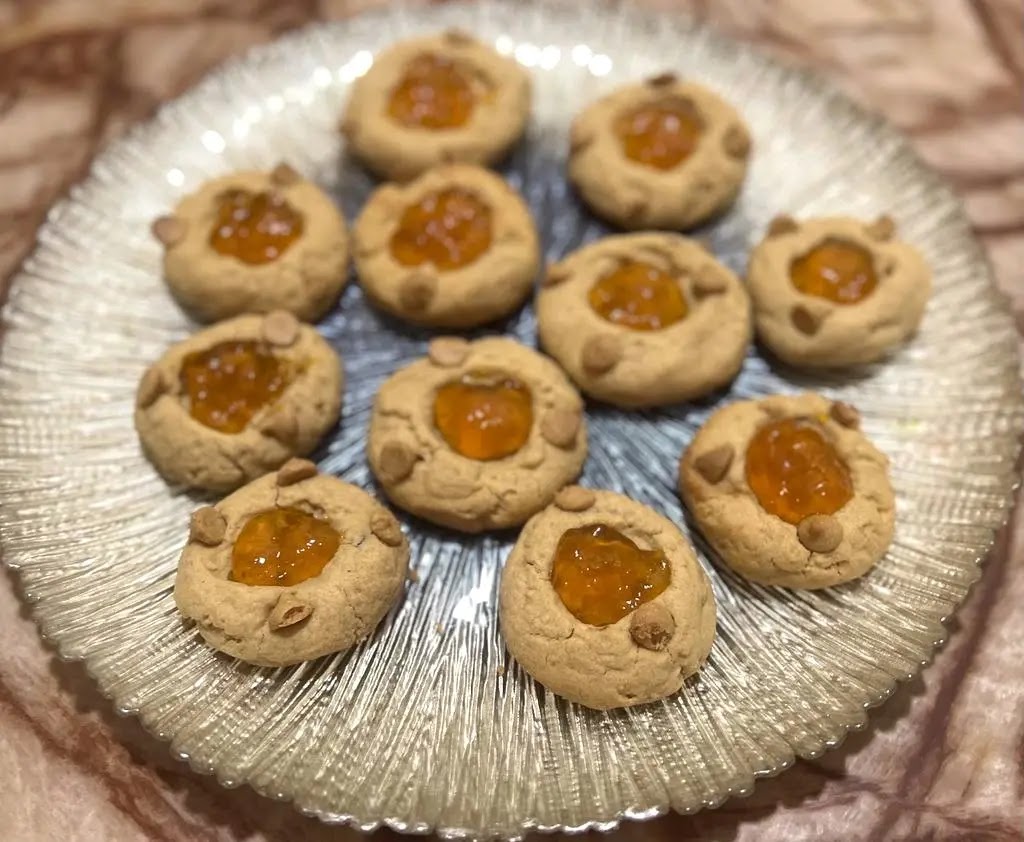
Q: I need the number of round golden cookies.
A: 11